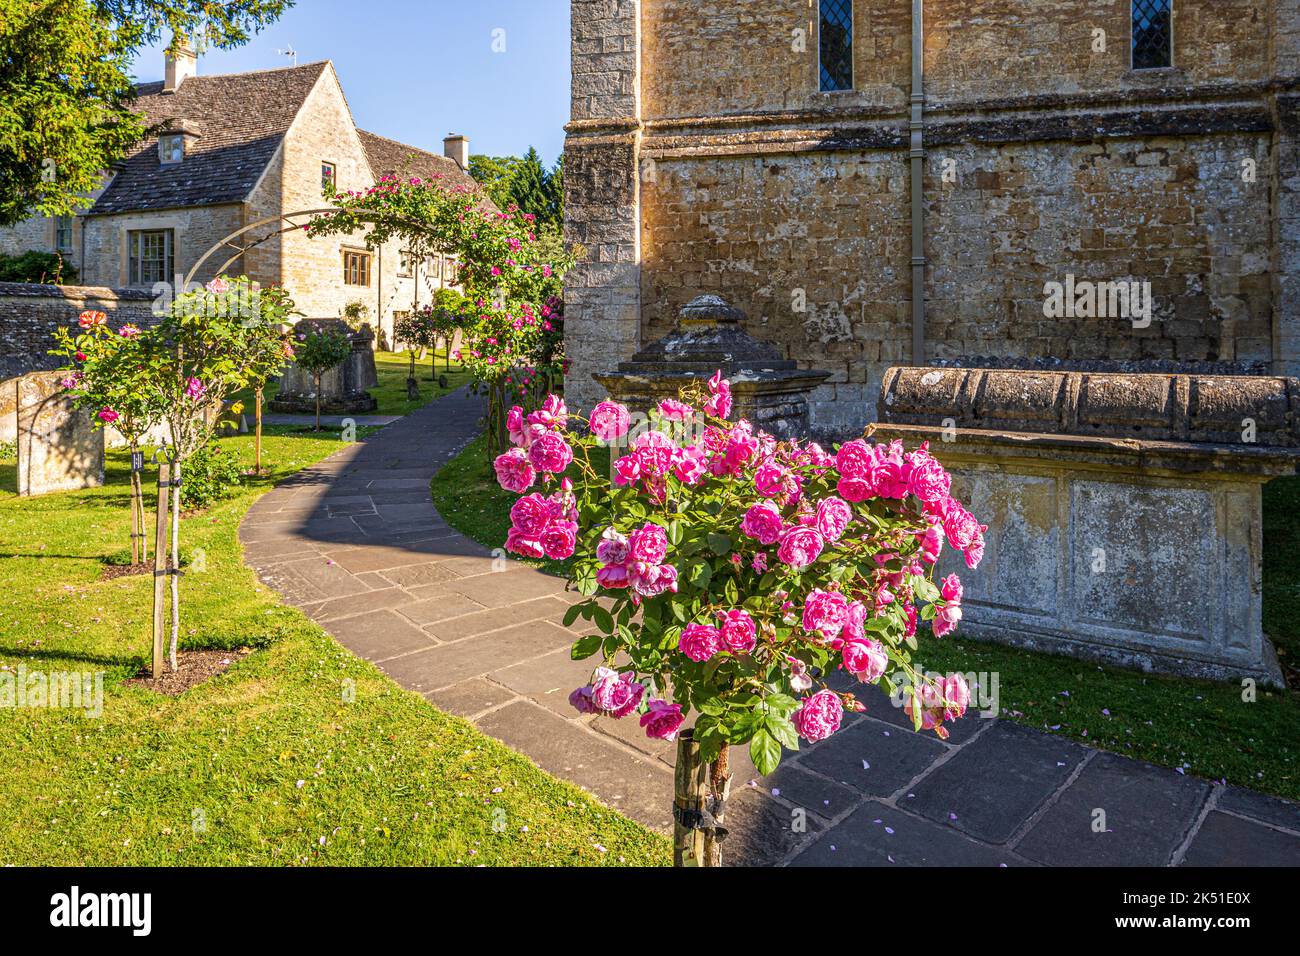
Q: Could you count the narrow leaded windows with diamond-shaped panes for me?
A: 2